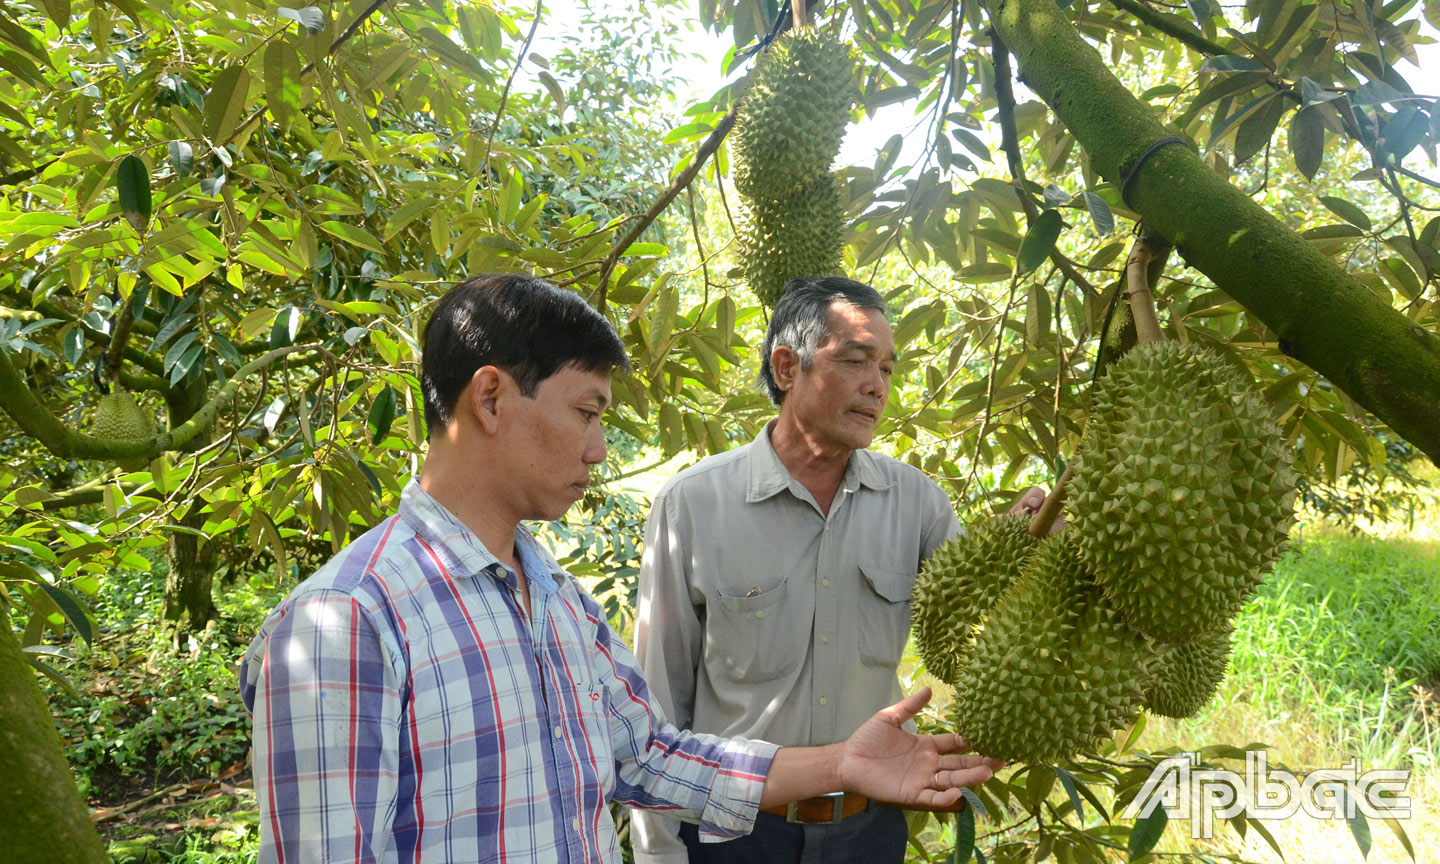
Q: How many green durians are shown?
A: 7